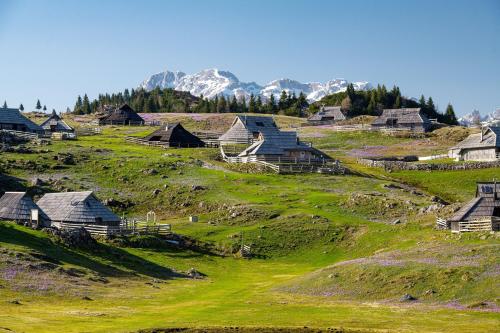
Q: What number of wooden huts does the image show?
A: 12